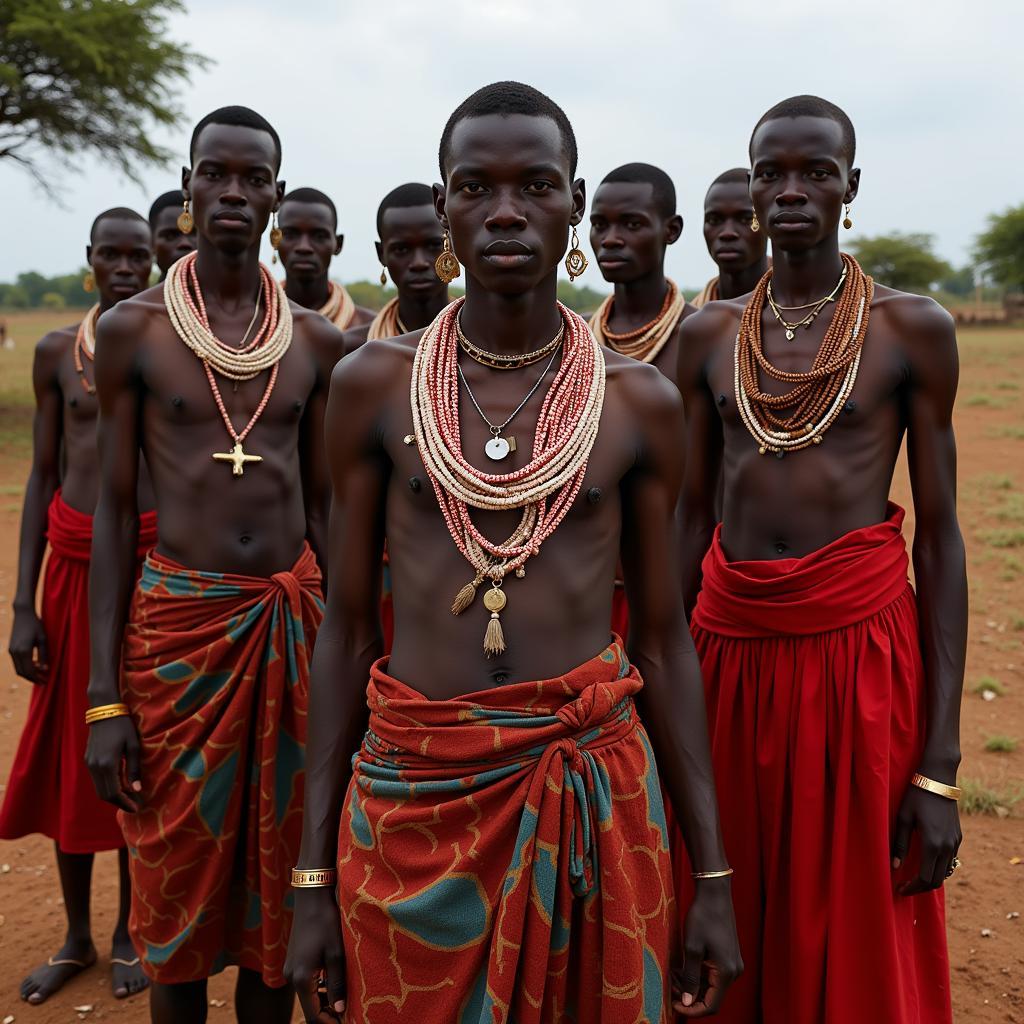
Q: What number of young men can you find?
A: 9